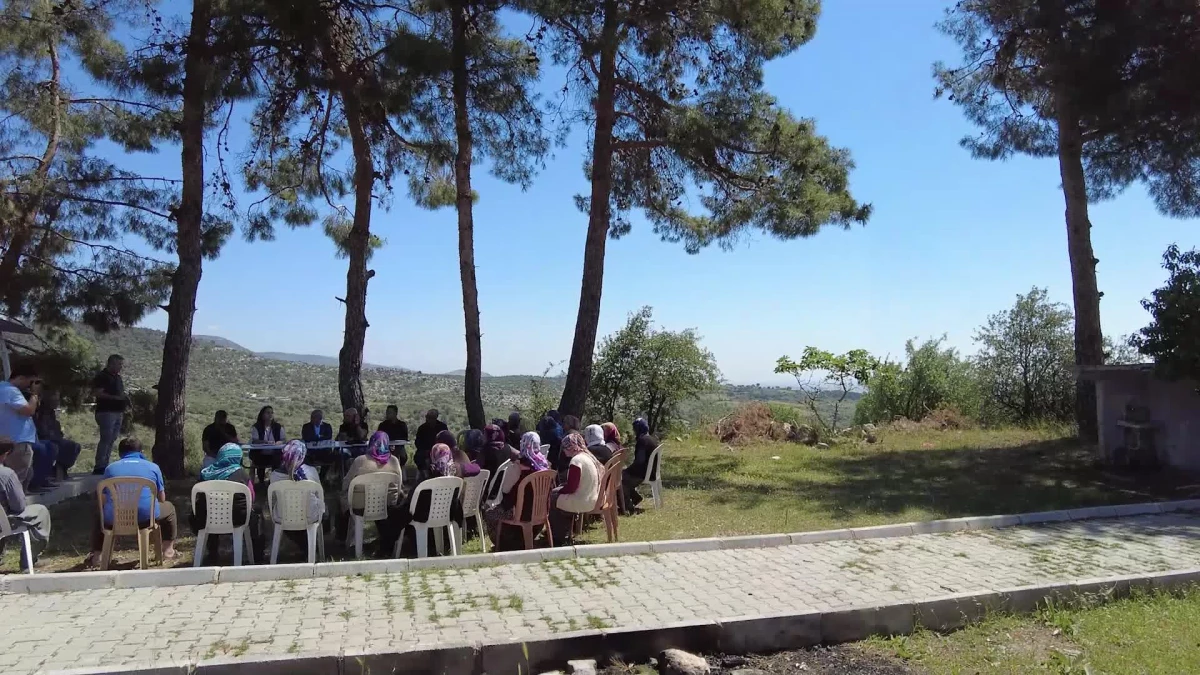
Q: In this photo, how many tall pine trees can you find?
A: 6